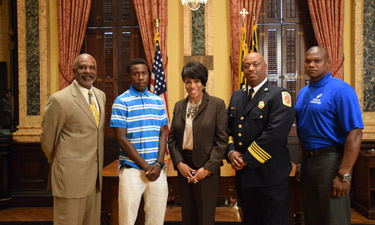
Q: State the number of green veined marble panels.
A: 3